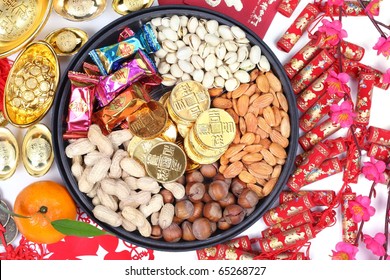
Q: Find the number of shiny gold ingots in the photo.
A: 7